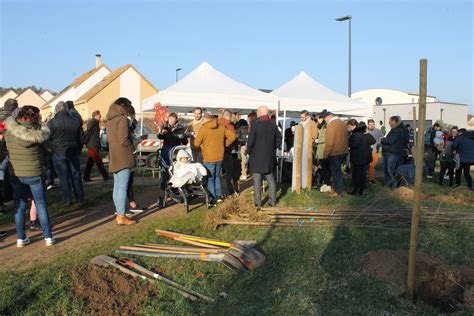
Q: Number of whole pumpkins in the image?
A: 0